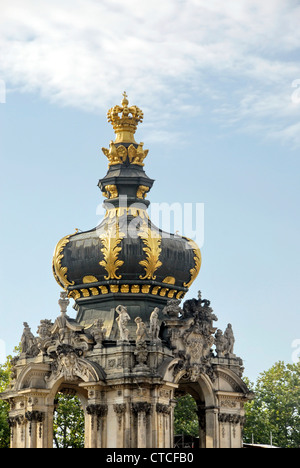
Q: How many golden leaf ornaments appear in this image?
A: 4